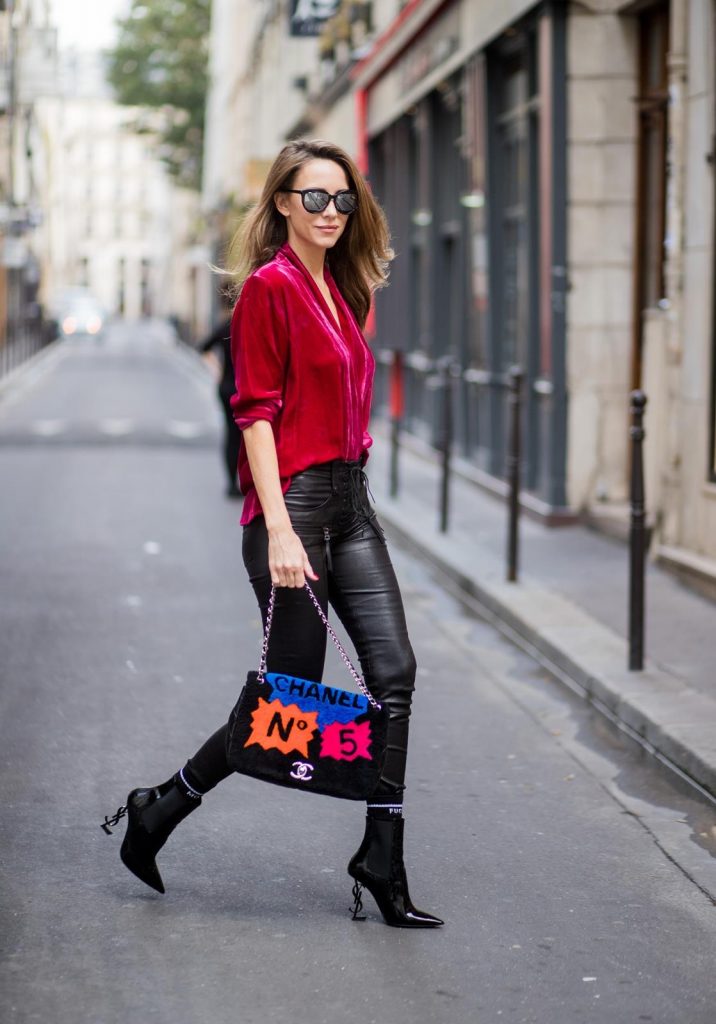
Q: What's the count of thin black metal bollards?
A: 4